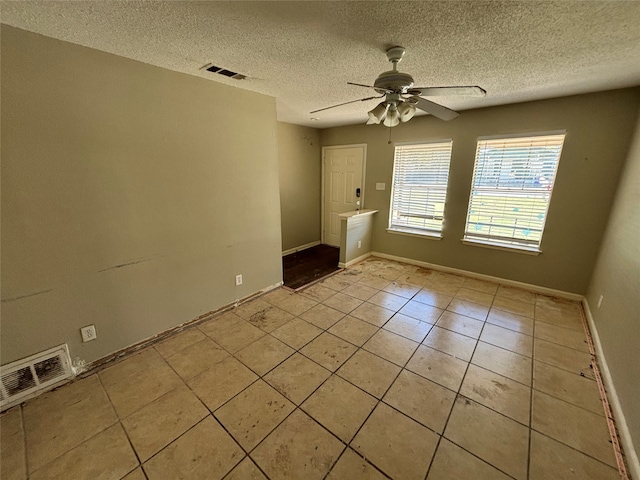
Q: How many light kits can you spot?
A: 1